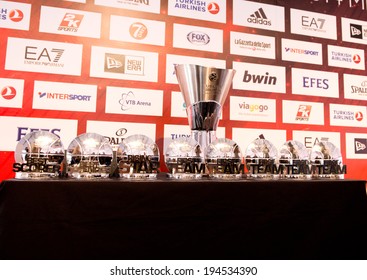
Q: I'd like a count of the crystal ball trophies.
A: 8